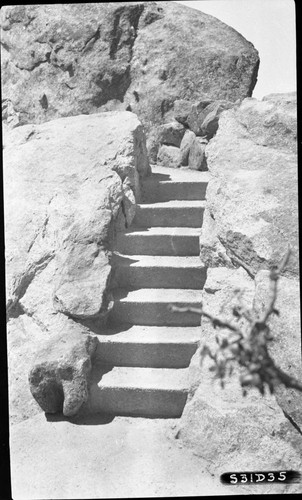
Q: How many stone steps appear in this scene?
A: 7